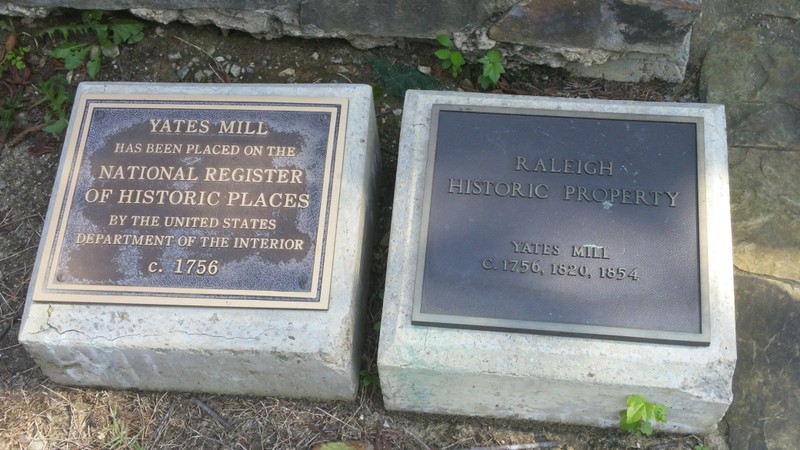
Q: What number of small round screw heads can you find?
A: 4